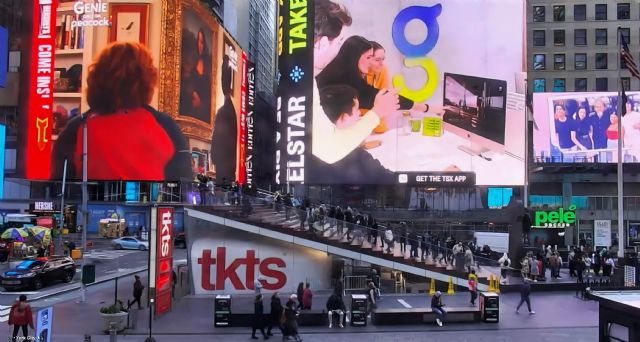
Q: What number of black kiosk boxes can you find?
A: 3